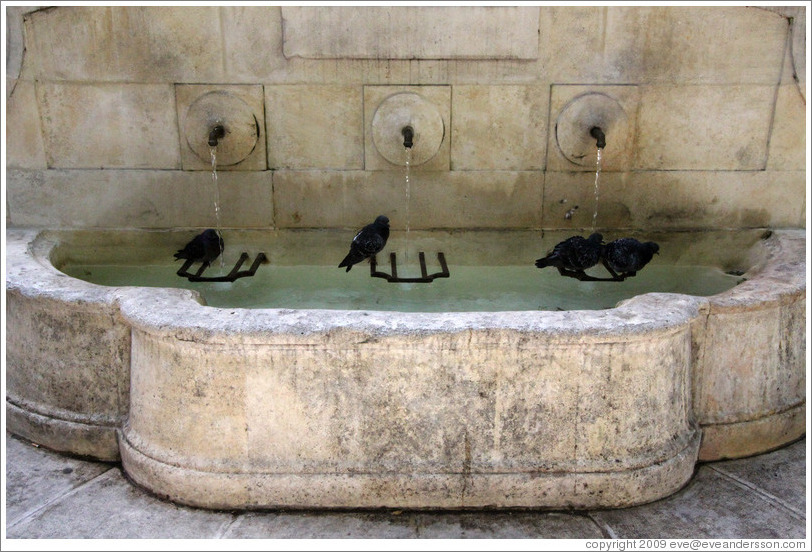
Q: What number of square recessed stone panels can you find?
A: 3